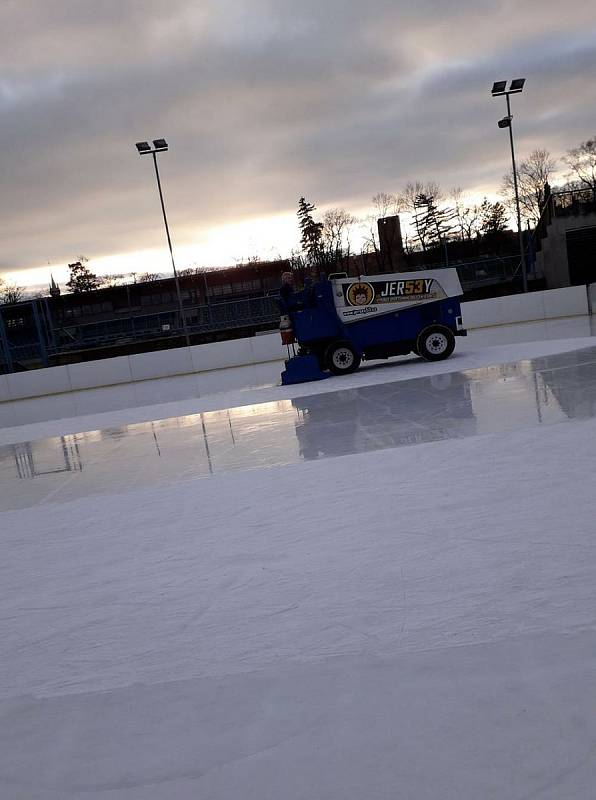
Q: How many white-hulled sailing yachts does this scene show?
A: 0